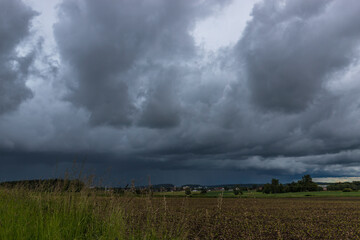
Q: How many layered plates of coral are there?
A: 0